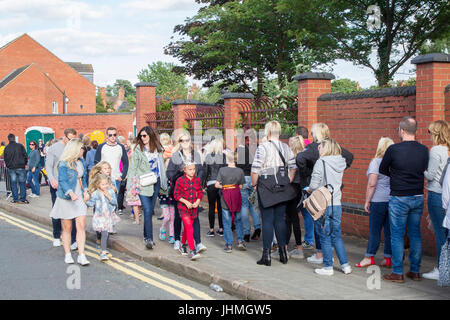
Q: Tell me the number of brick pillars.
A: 5